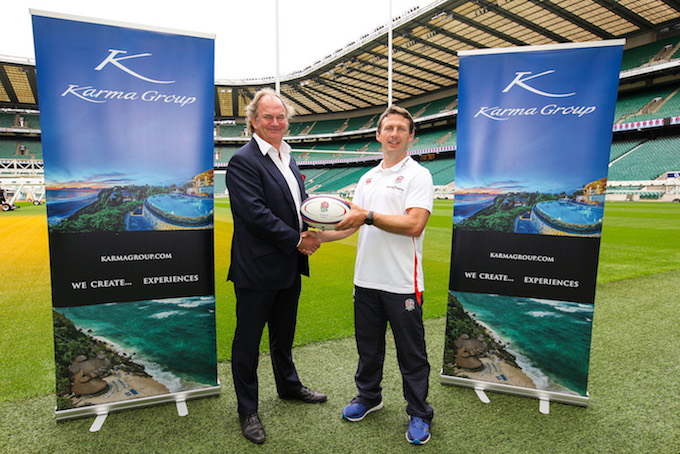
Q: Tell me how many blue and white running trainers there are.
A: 2